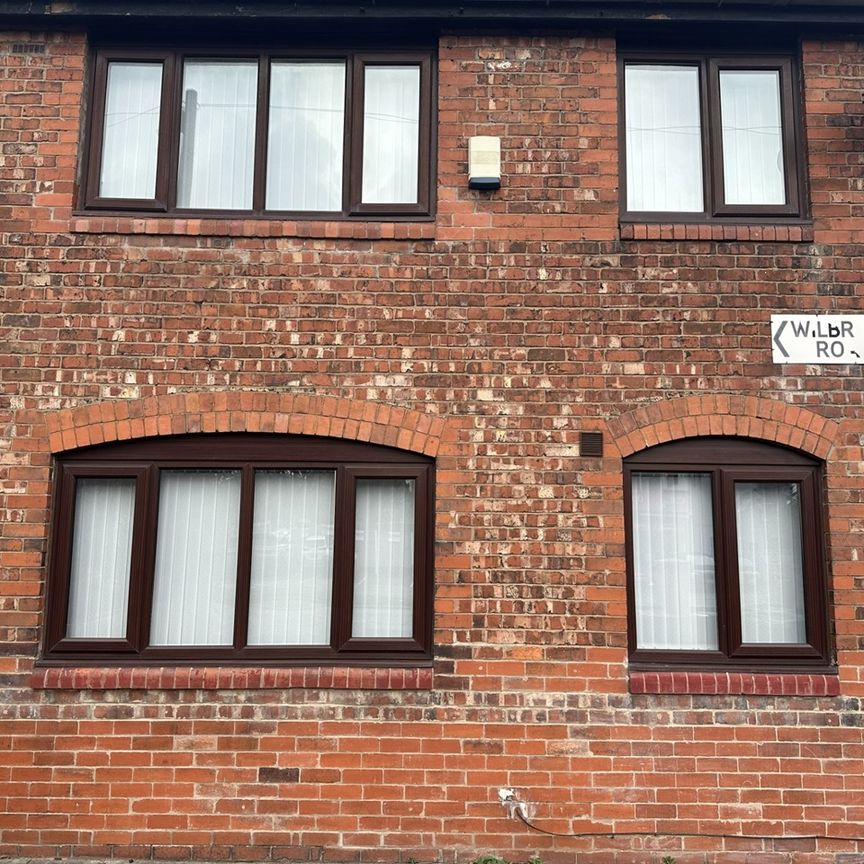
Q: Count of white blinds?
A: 12